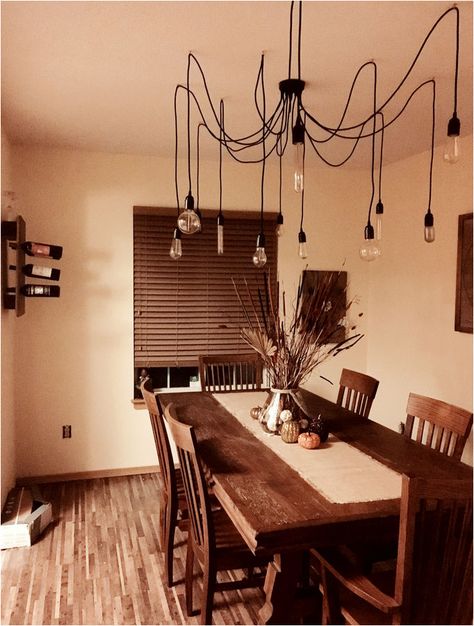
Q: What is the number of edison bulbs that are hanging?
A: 12